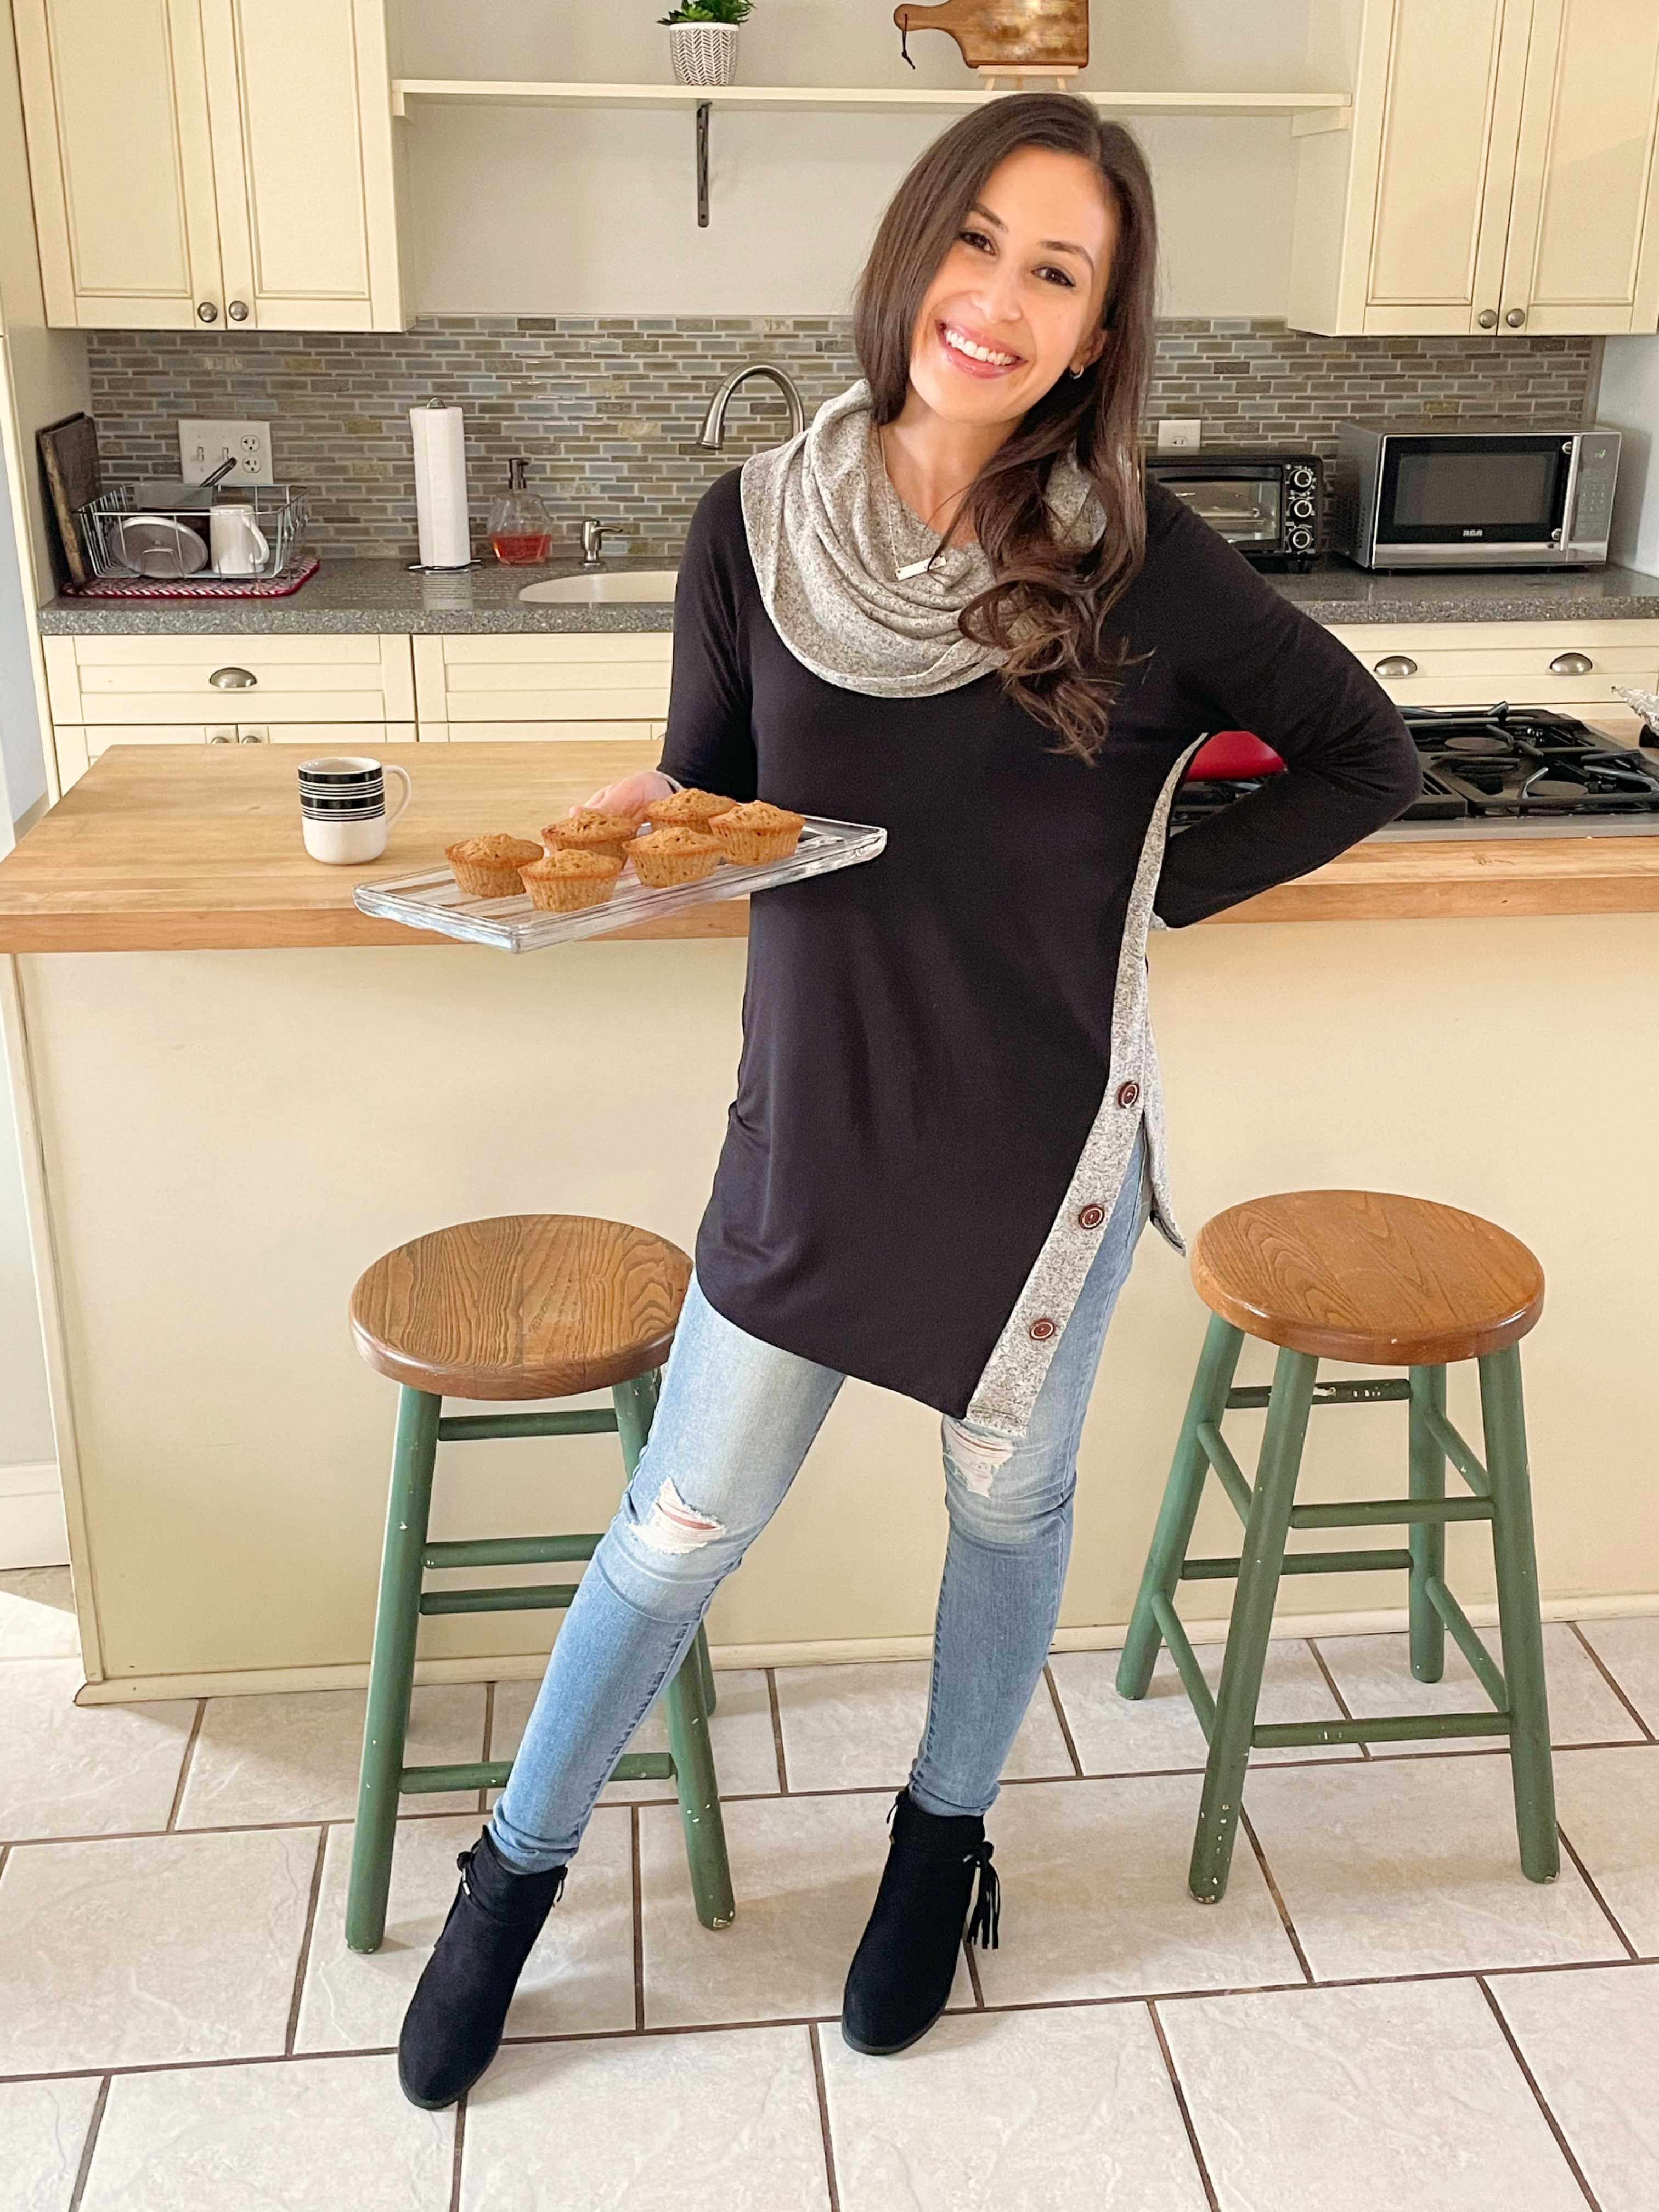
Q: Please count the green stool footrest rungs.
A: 12